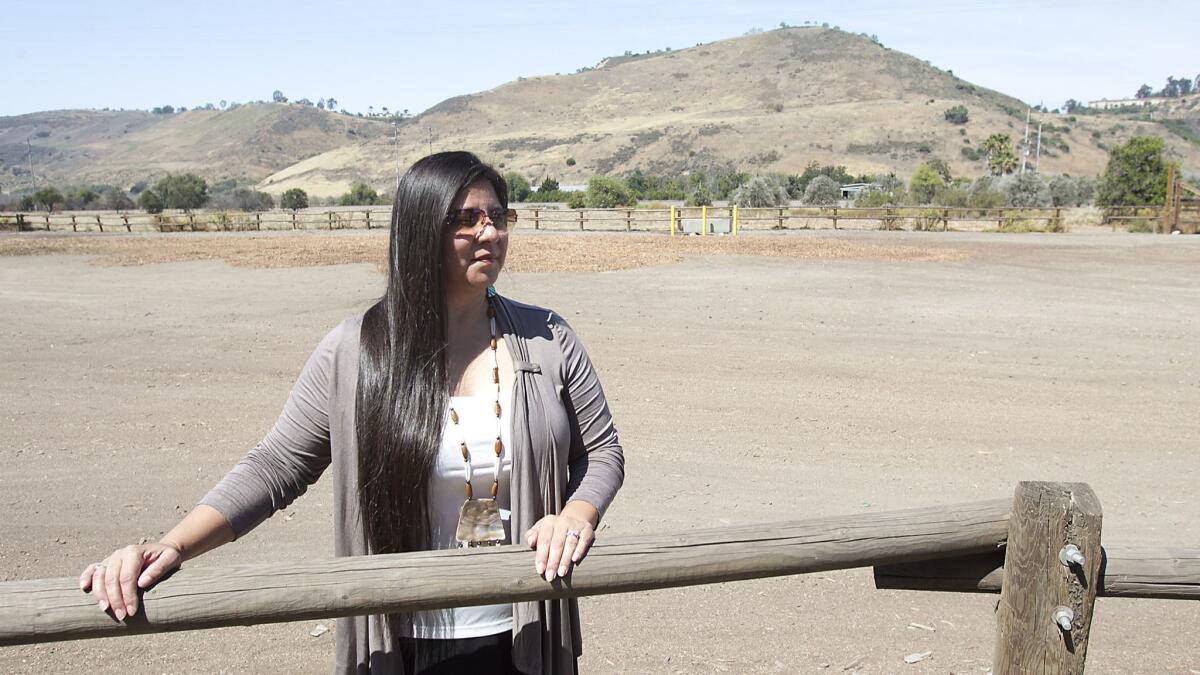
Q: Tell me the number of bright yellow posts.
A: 3